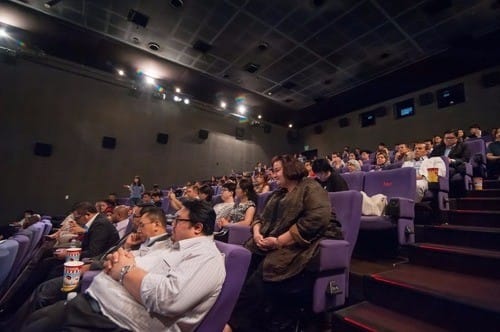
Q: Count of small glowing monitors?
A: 3